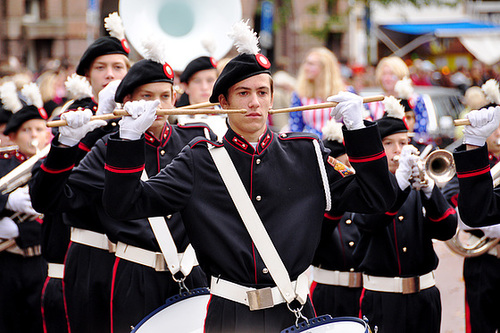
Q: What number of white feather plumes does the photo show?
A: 11